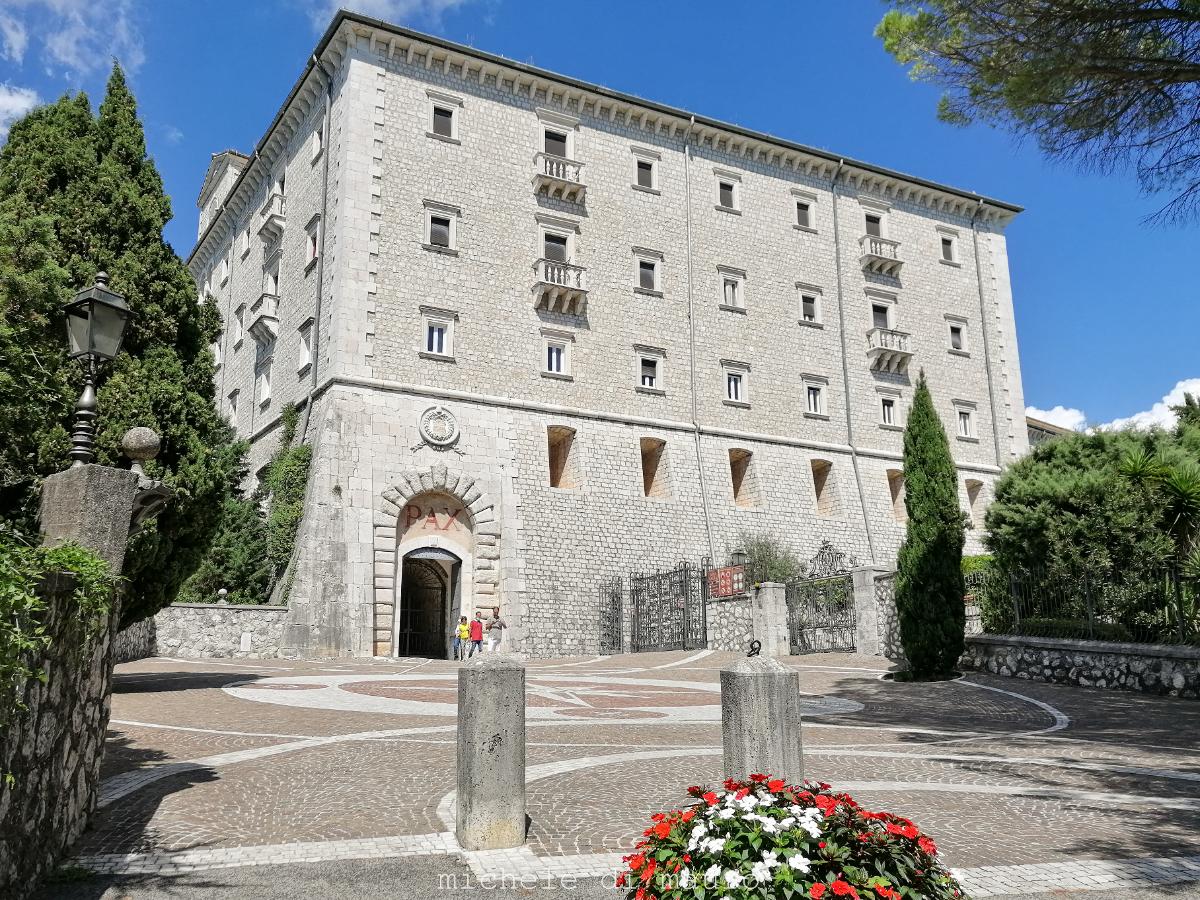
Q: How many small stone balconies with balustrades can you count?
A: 6